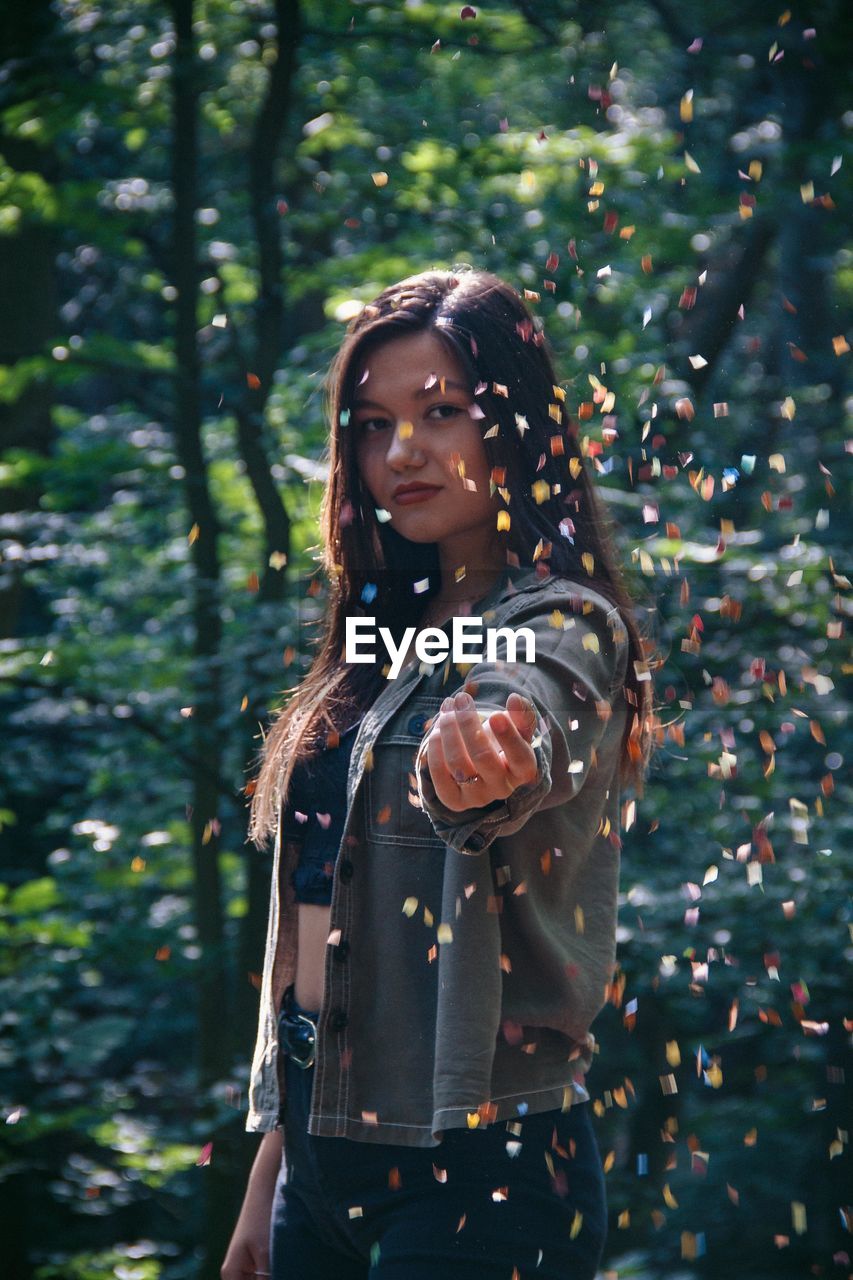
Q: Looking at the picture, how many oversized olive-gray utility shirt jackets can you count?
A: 1